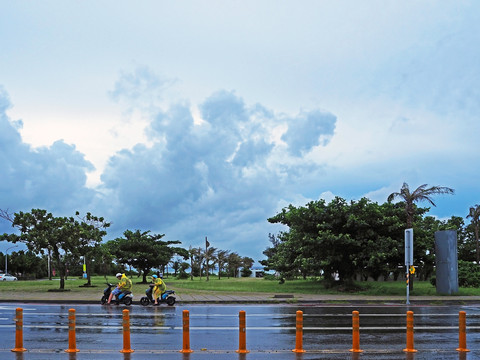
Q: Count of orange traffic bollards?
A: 9